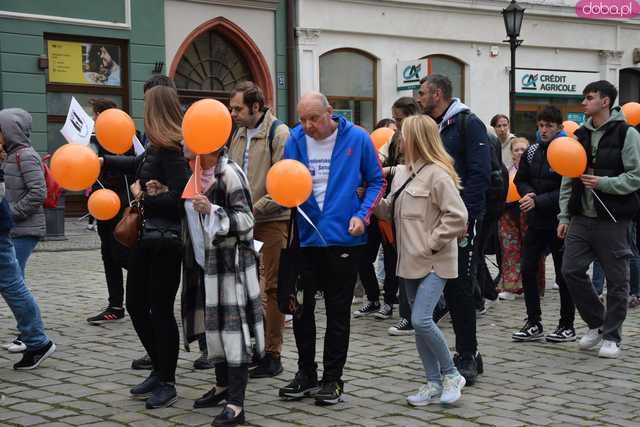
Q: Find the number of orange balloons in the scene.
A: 10